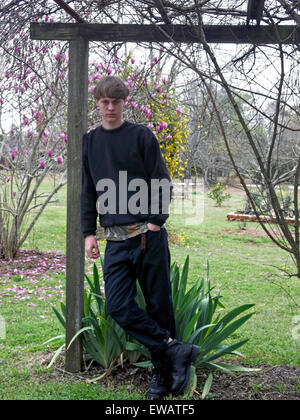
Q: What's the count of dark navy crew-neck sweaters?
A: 1